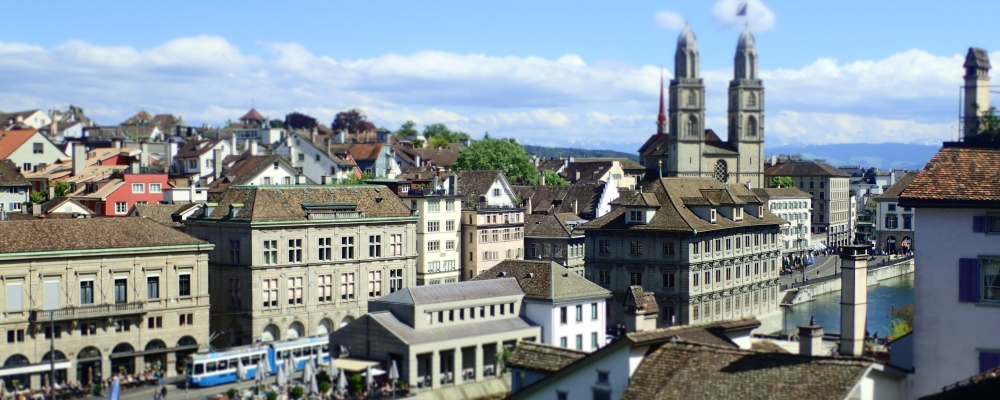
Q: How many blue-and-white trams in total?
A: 1